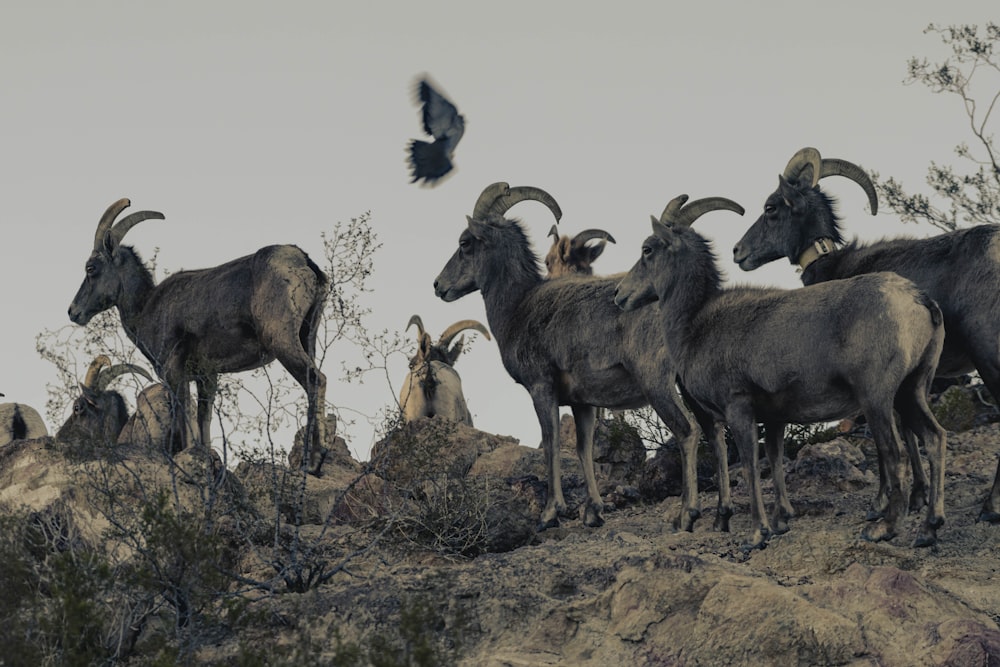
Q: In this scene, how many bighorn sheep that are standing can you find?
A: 4